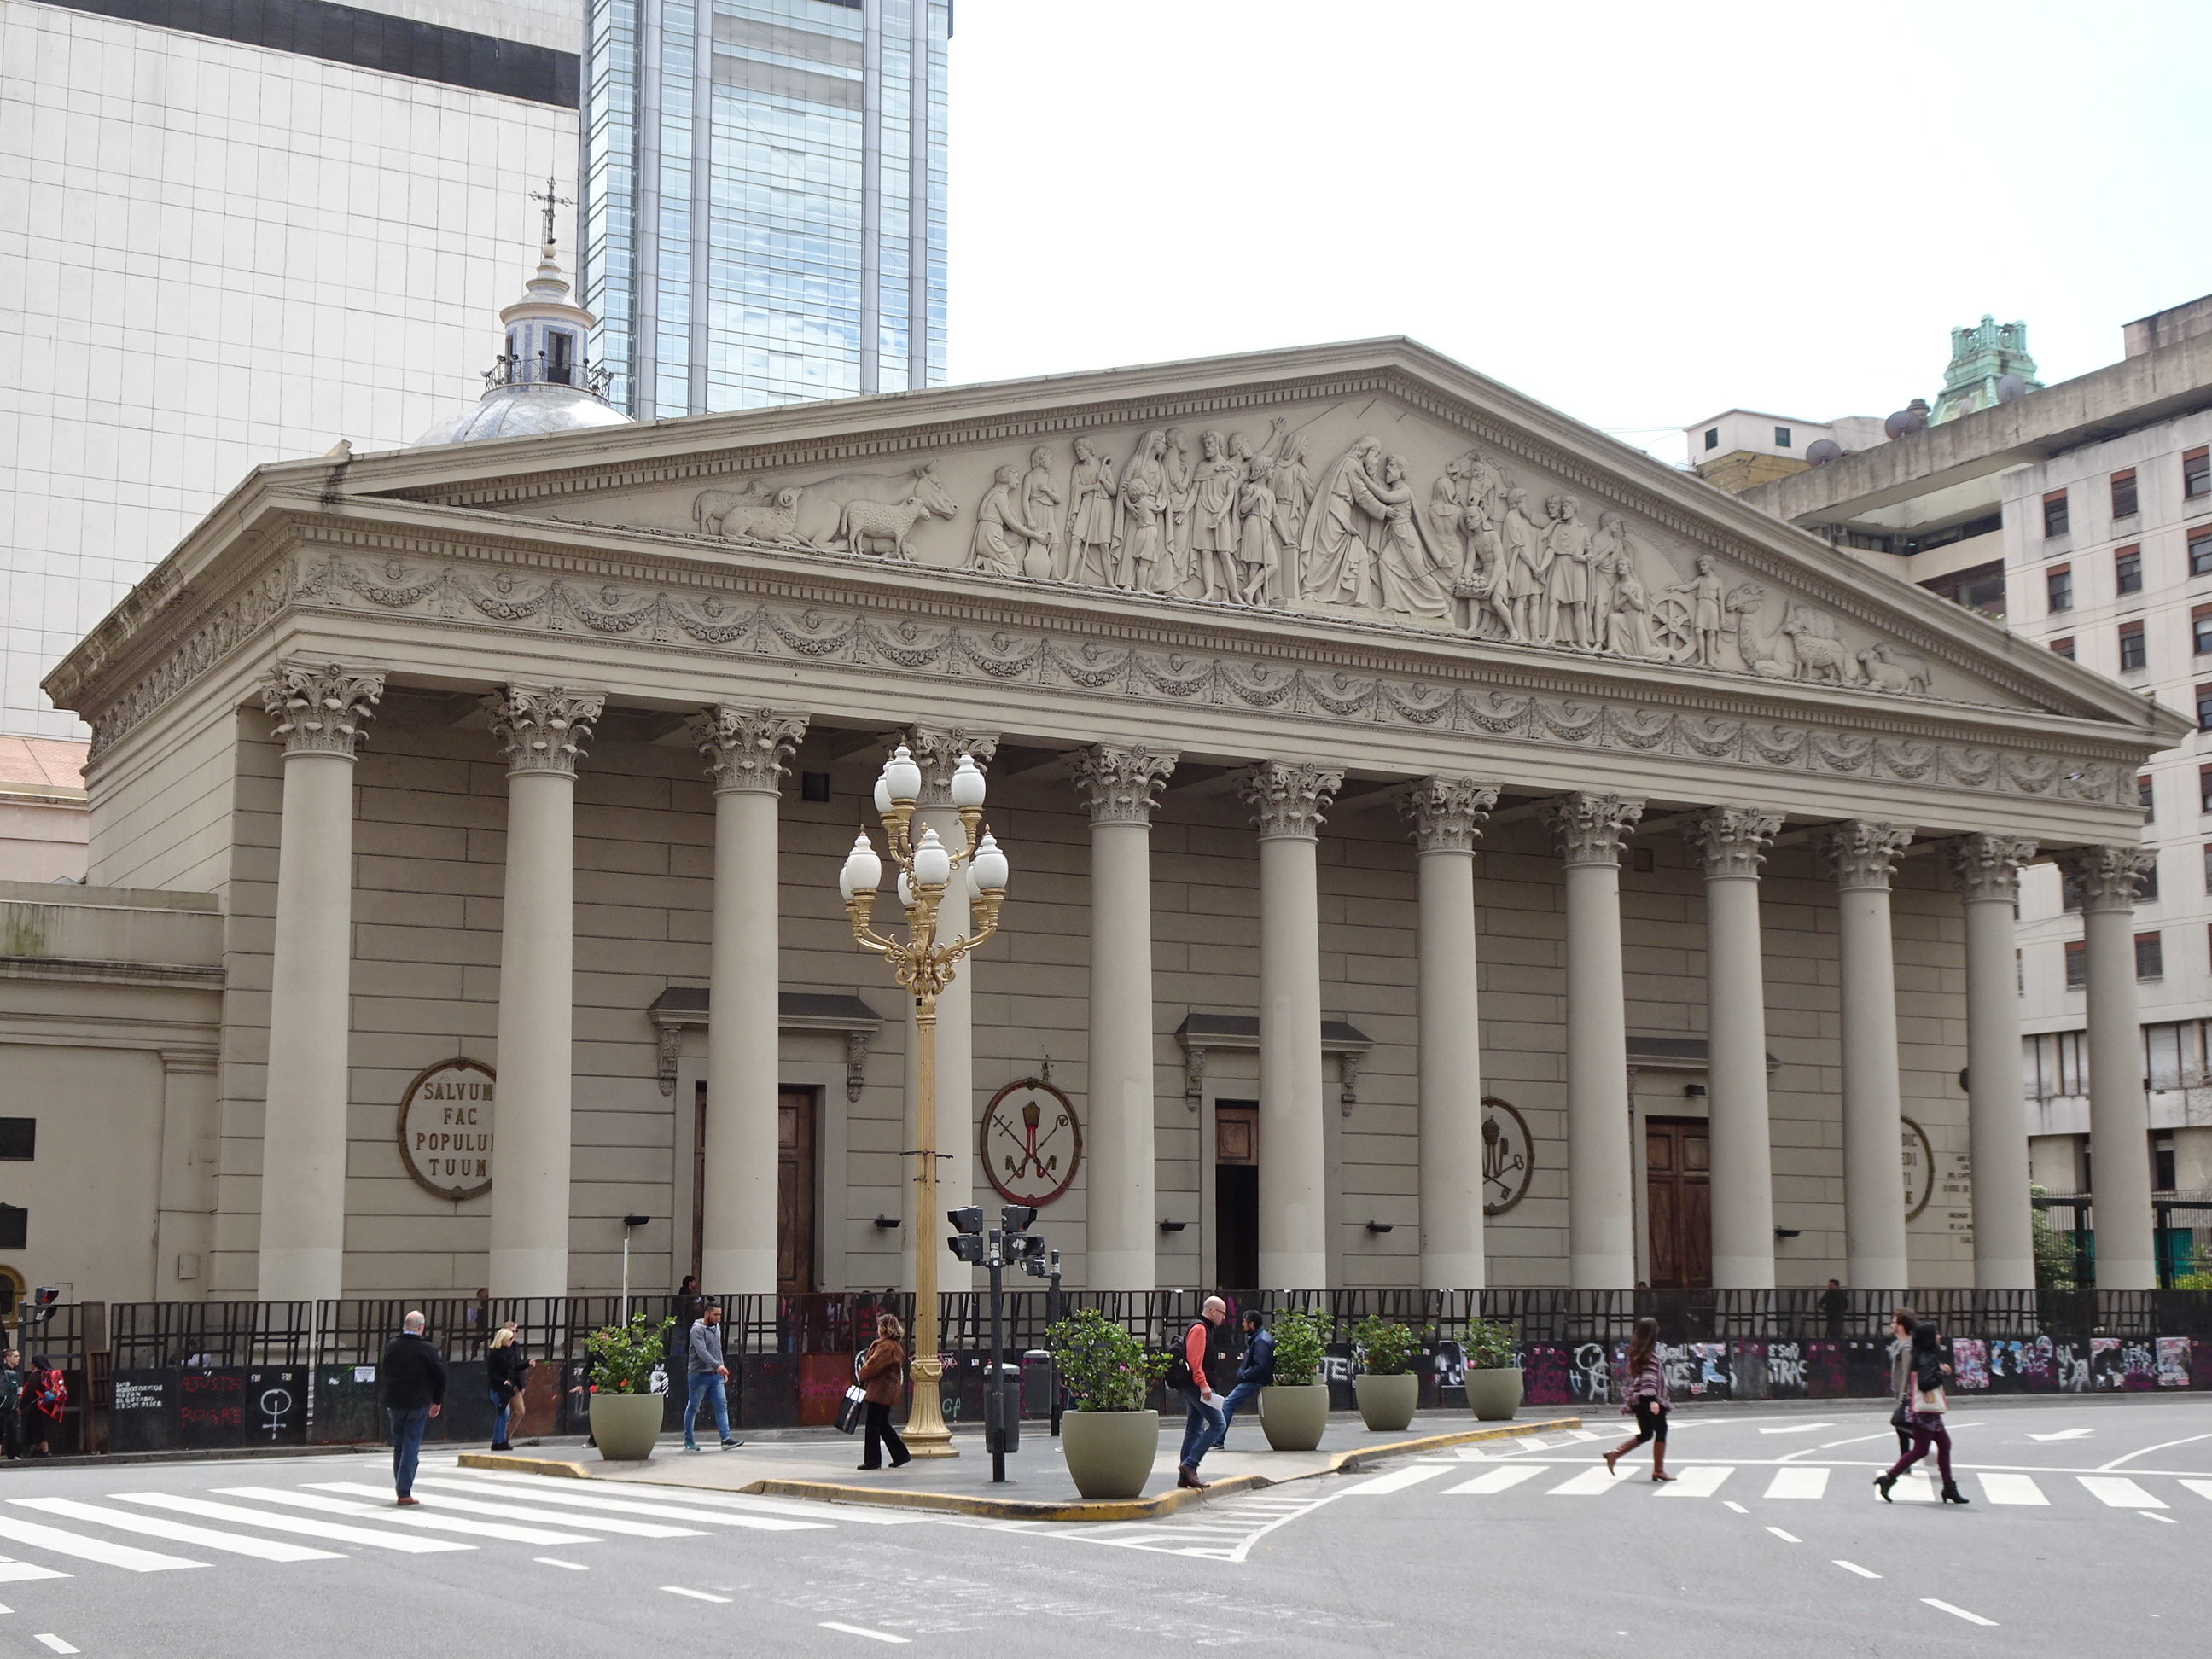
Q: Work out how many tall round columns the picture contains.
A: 12